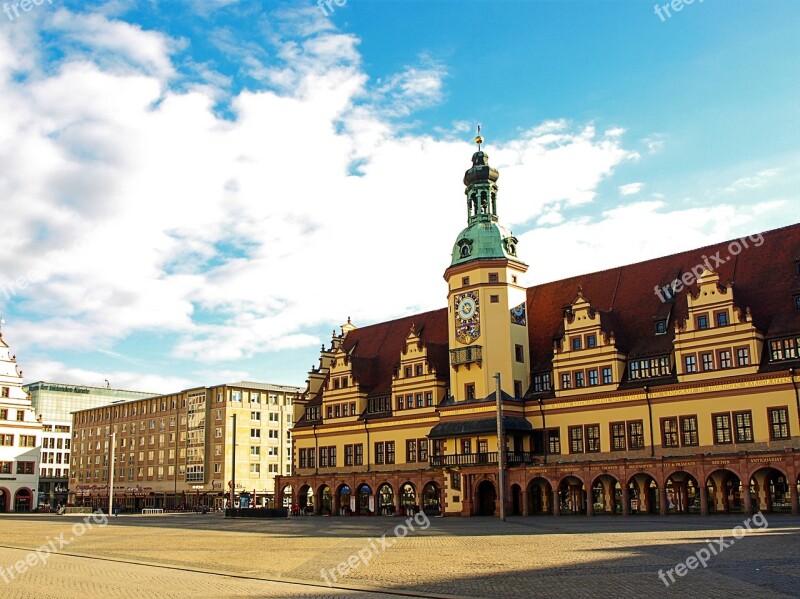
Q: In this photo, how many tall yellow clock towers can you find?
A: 1